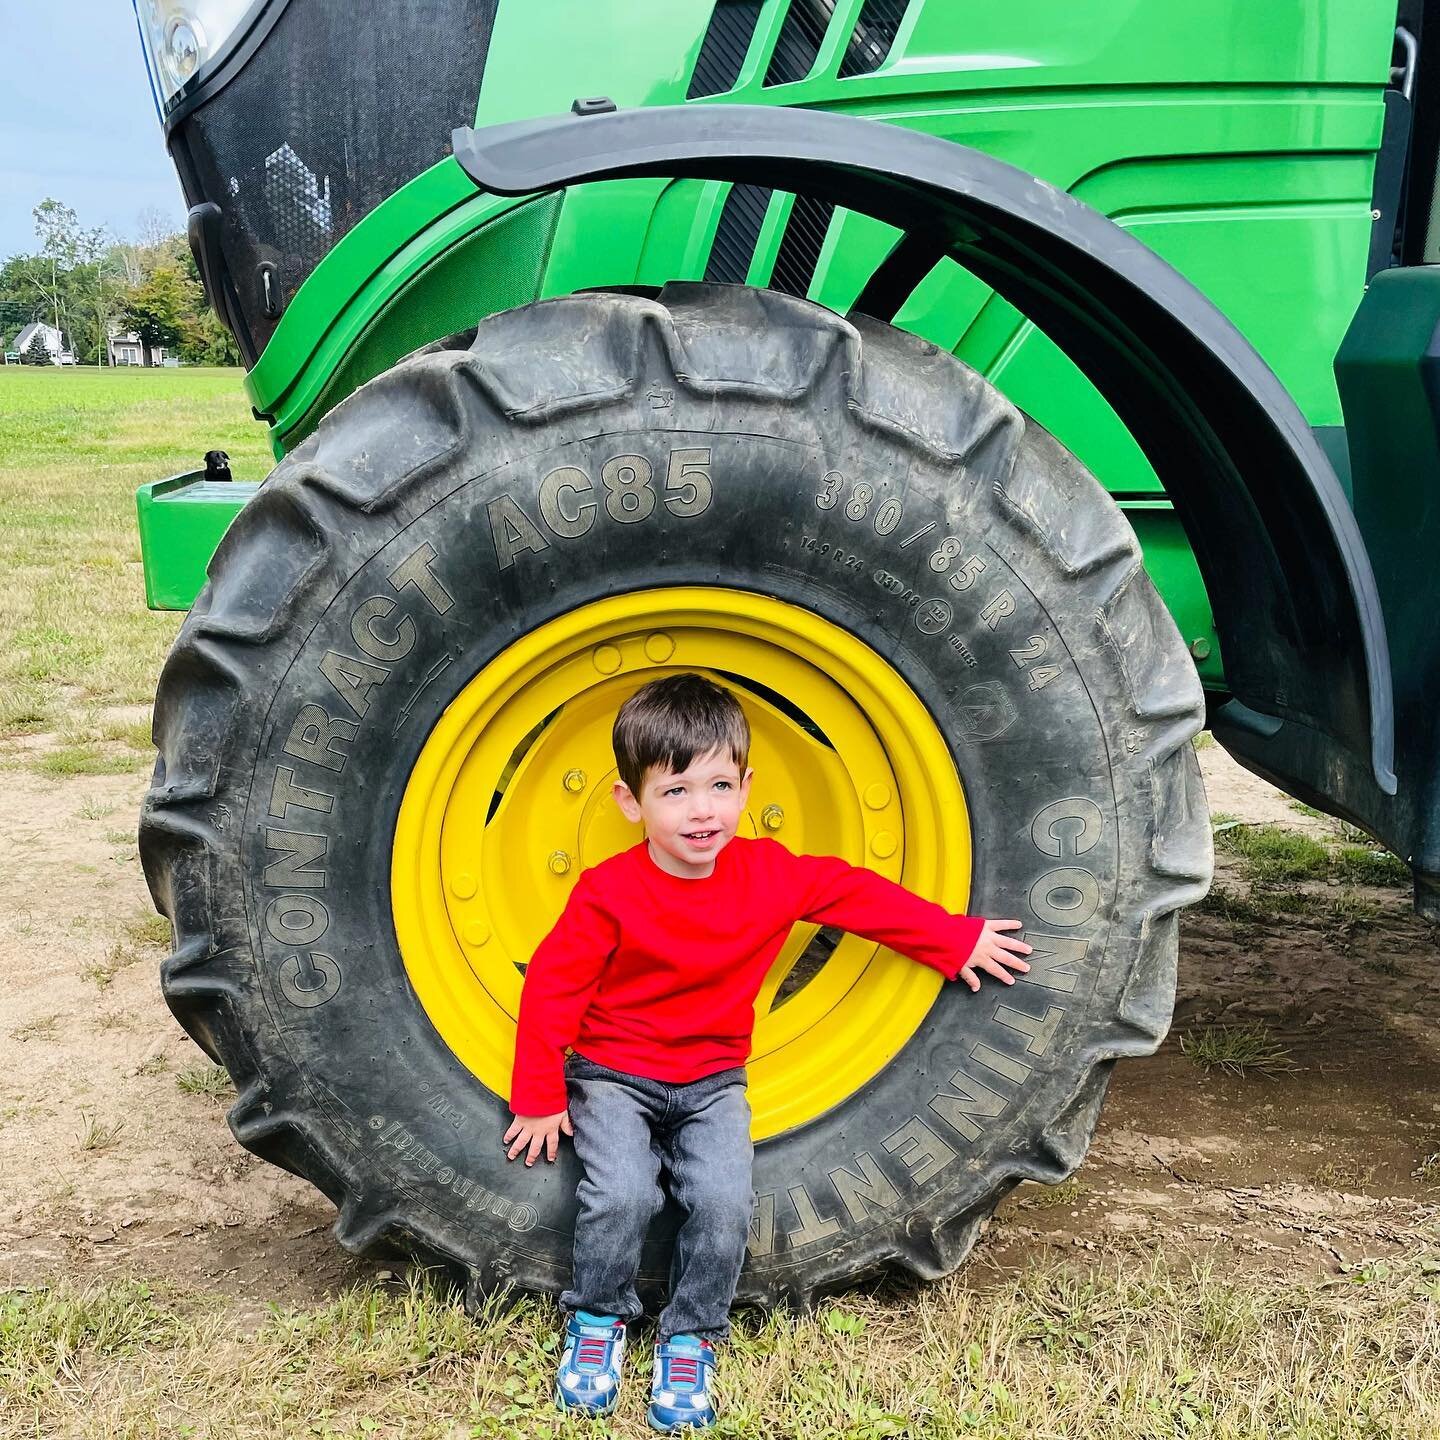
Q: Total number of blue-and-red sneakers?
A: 2